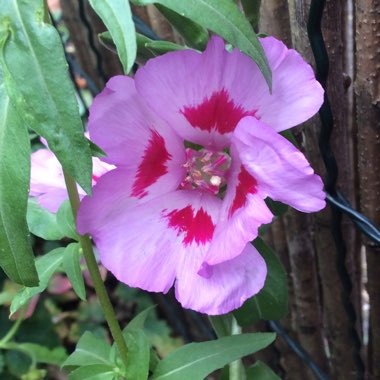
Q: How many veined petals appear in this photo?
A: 4